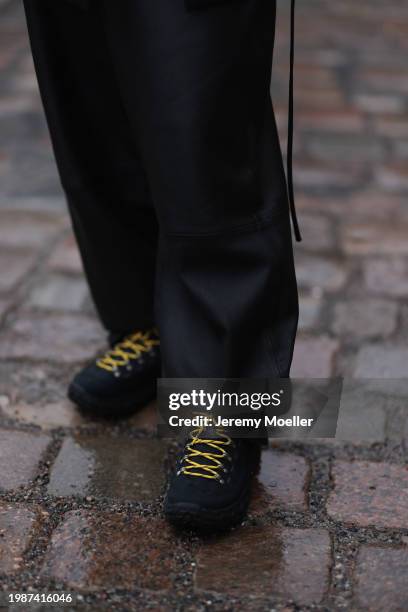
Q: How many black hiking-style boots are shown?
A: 2